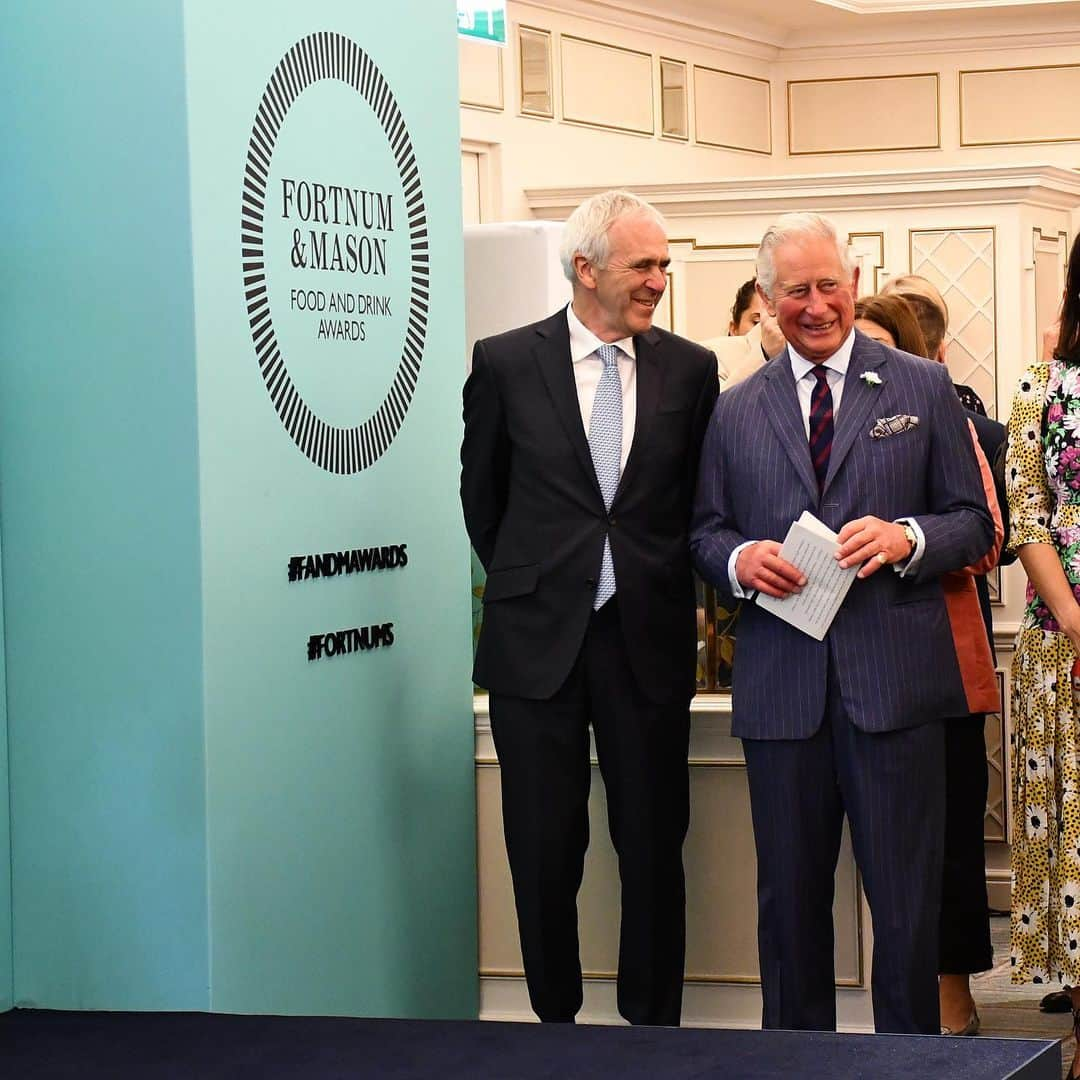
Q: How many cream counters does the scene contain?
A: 1